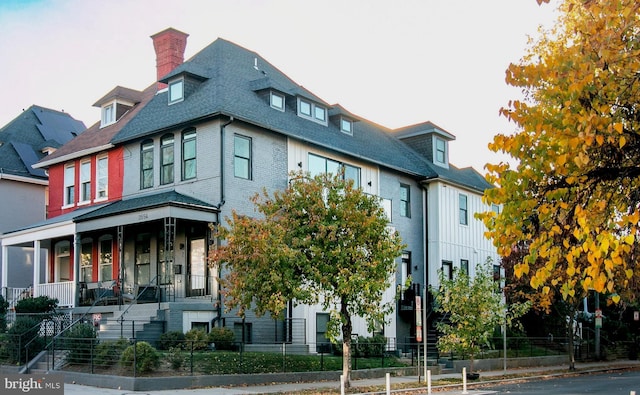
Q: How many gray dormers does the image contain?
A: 5